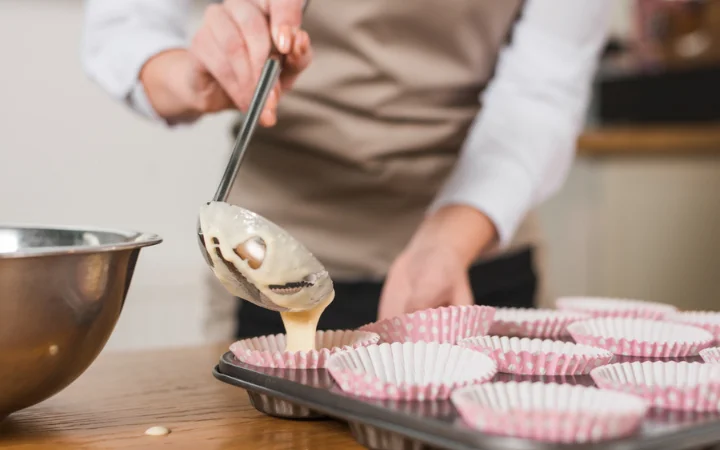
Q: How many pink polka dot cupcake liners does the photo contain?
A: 11